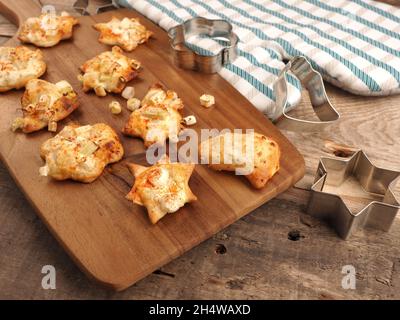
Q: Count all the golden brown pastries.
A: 9